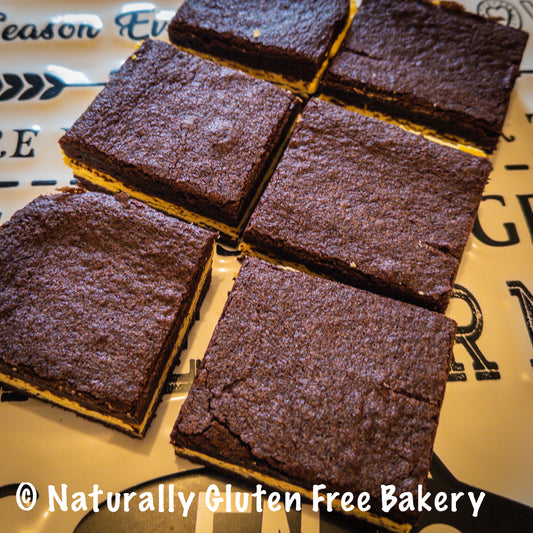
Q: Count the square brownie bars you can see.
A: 6